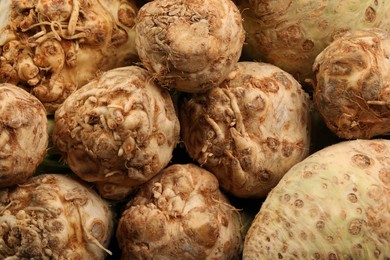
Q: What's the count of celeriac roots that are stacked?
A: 10